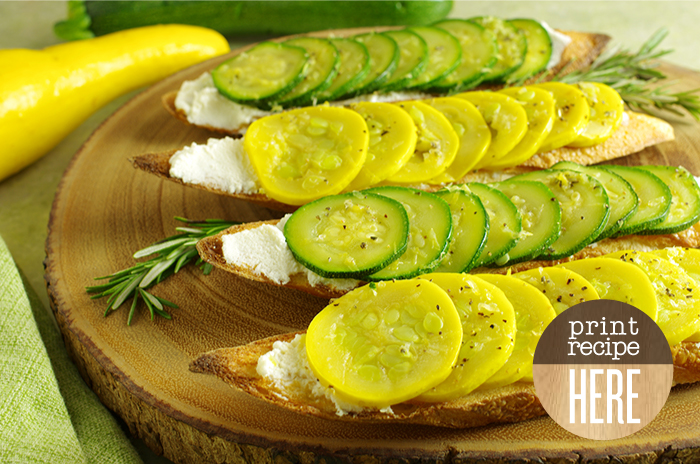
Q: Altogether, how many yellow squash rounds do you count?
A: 15